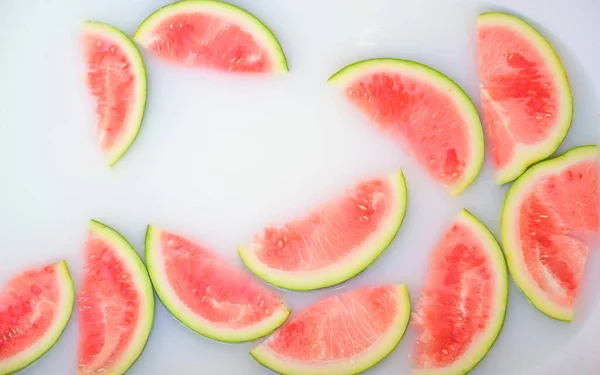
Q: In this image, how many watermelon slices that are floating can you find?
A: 11